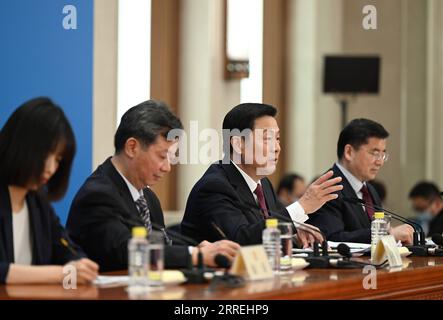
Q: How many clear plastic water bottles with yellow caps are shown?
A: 3